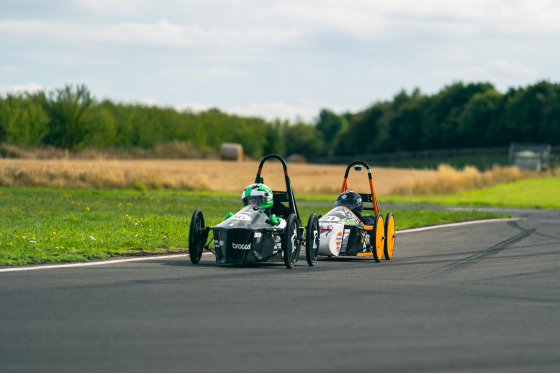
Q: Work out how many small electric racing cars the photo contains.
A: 2